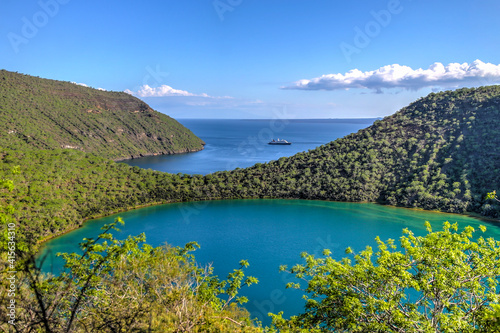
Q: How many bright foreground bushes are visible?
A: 2